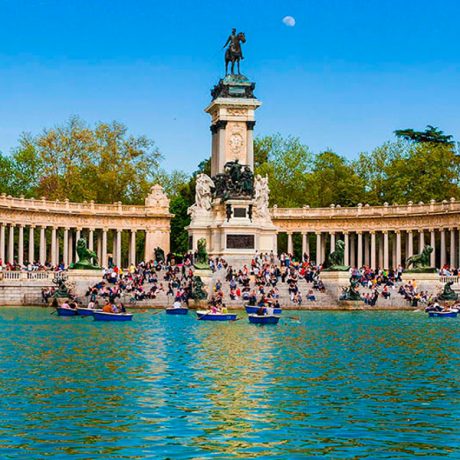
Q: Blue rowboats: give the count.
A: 8